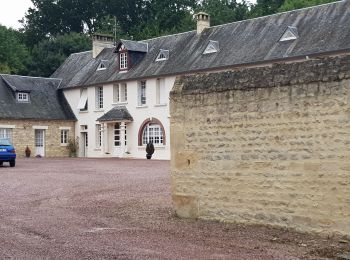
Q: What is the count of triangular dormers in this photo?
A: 4